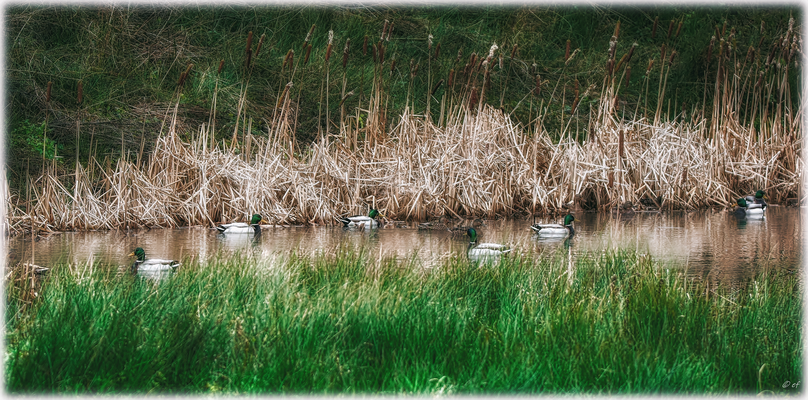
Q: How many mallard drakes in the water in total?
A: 7